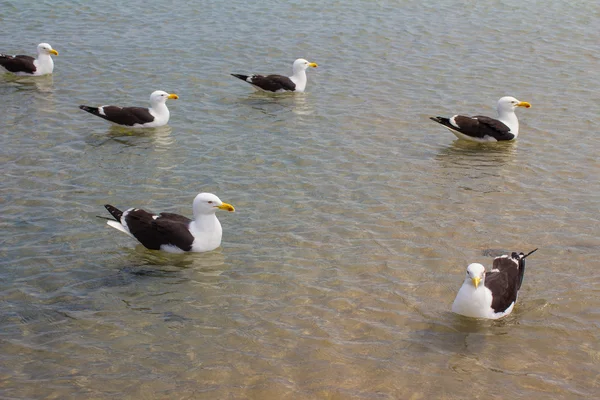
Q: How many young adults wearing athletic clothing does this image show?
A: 0